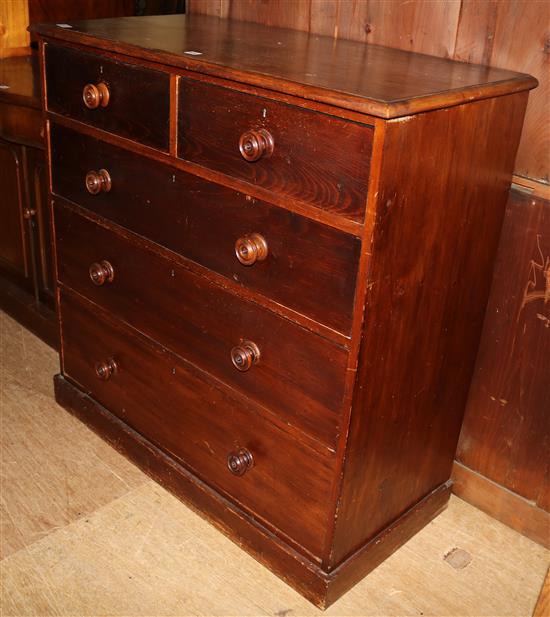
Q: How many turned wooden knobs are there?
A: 8